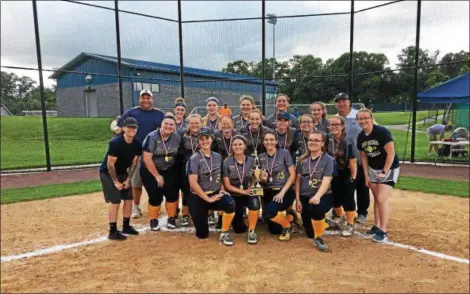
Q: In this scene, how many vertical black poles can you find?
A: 6